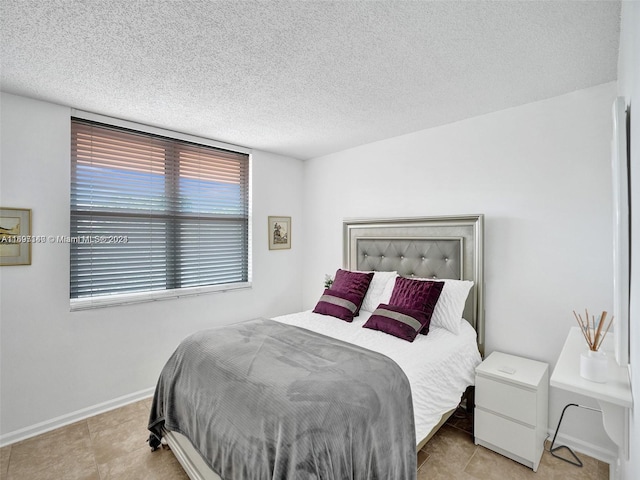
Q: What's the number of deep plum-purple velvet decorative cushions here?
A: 4